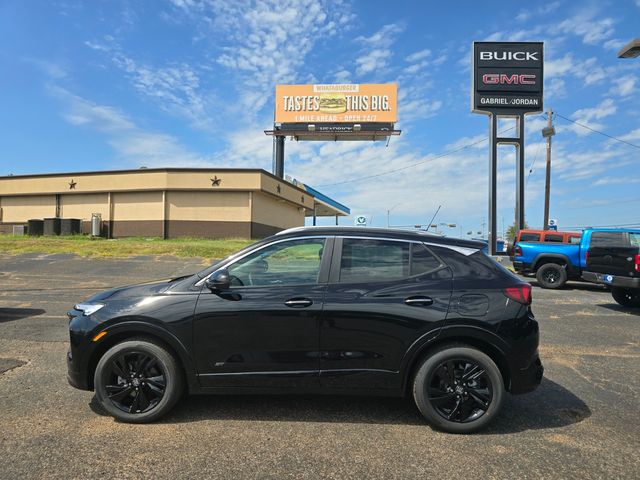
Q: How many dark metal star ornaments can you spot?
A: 4